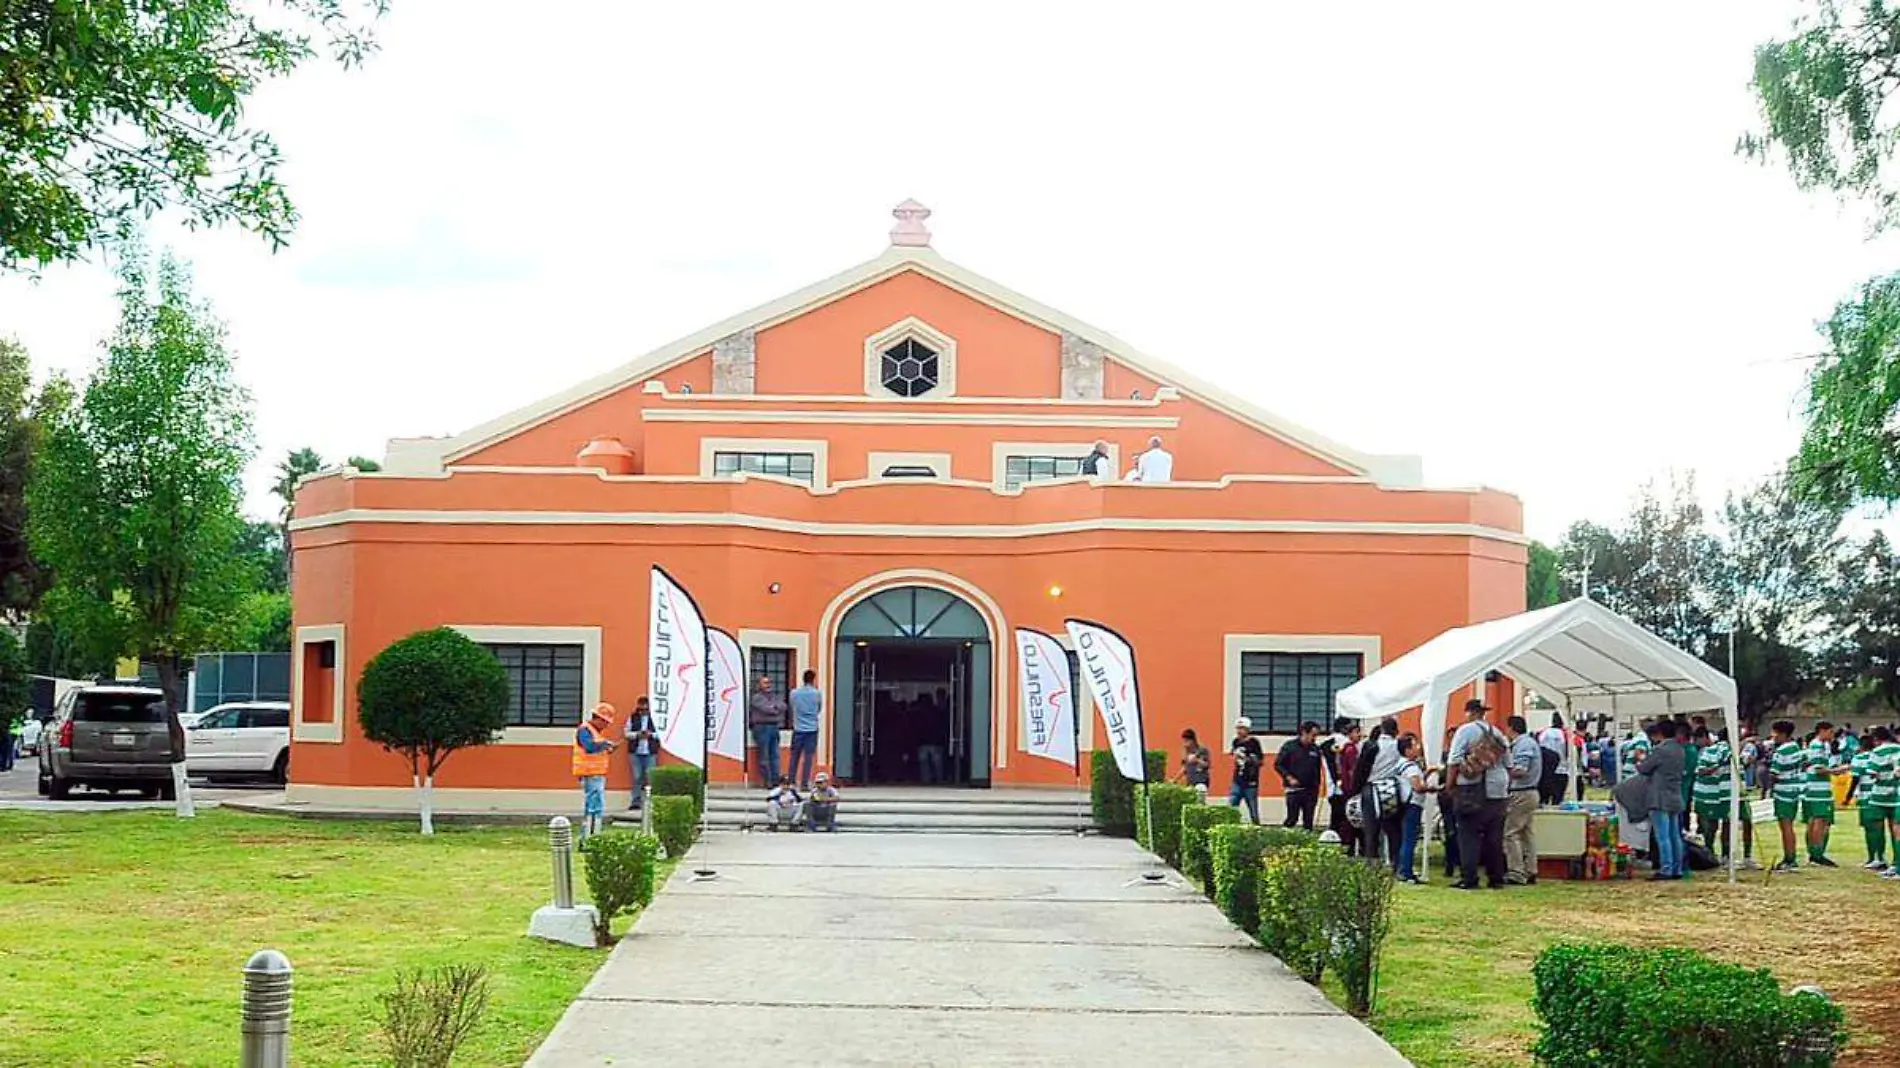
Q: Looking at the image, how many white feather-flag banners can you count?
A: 4